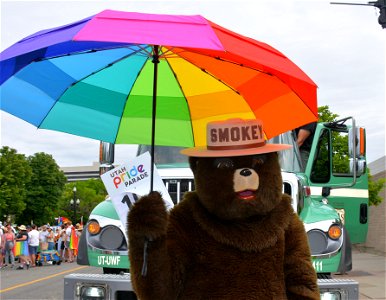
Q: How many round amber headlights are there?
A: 2